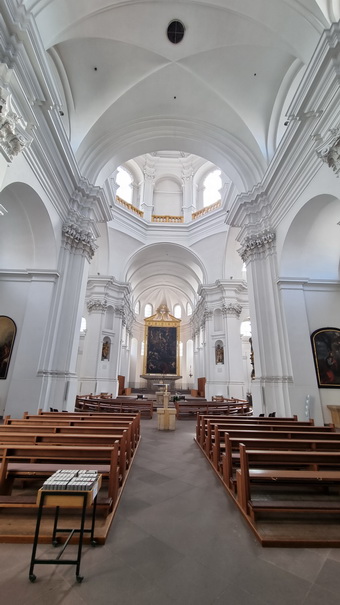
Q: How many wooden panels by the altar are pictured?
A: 2